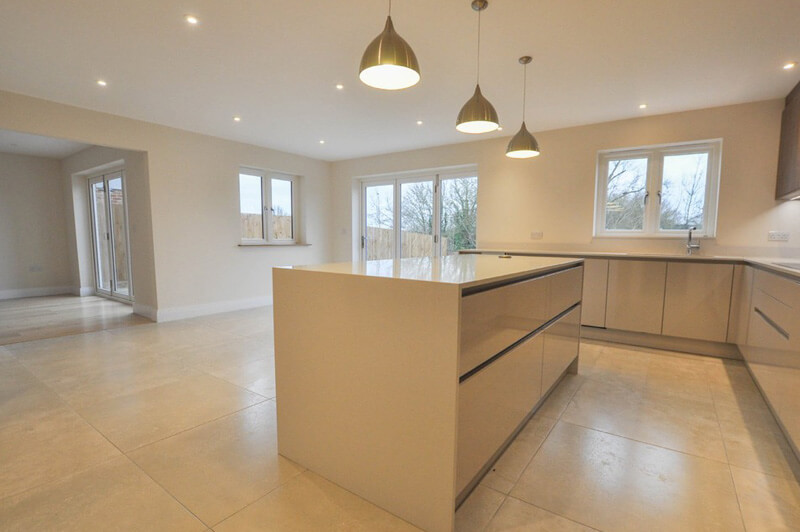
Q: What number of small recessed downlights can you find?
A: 9